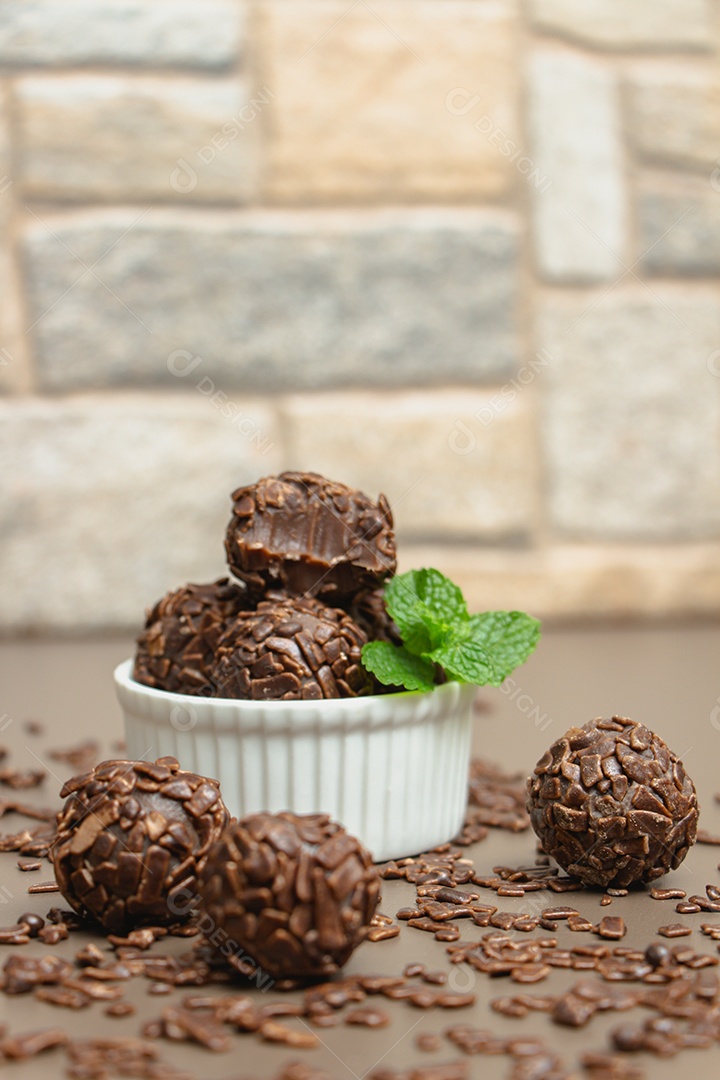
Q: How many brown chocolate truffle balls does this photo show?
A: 7